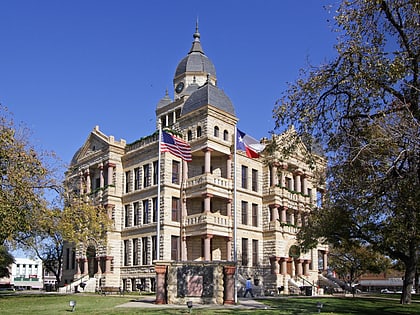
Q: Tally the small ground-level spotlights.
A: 3